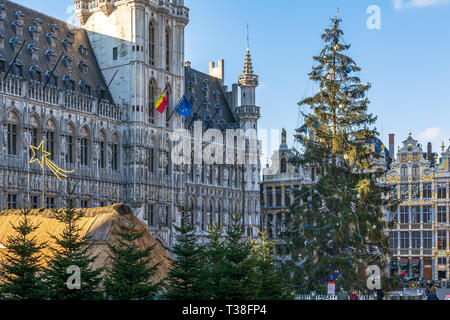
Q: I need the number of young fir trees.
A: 7